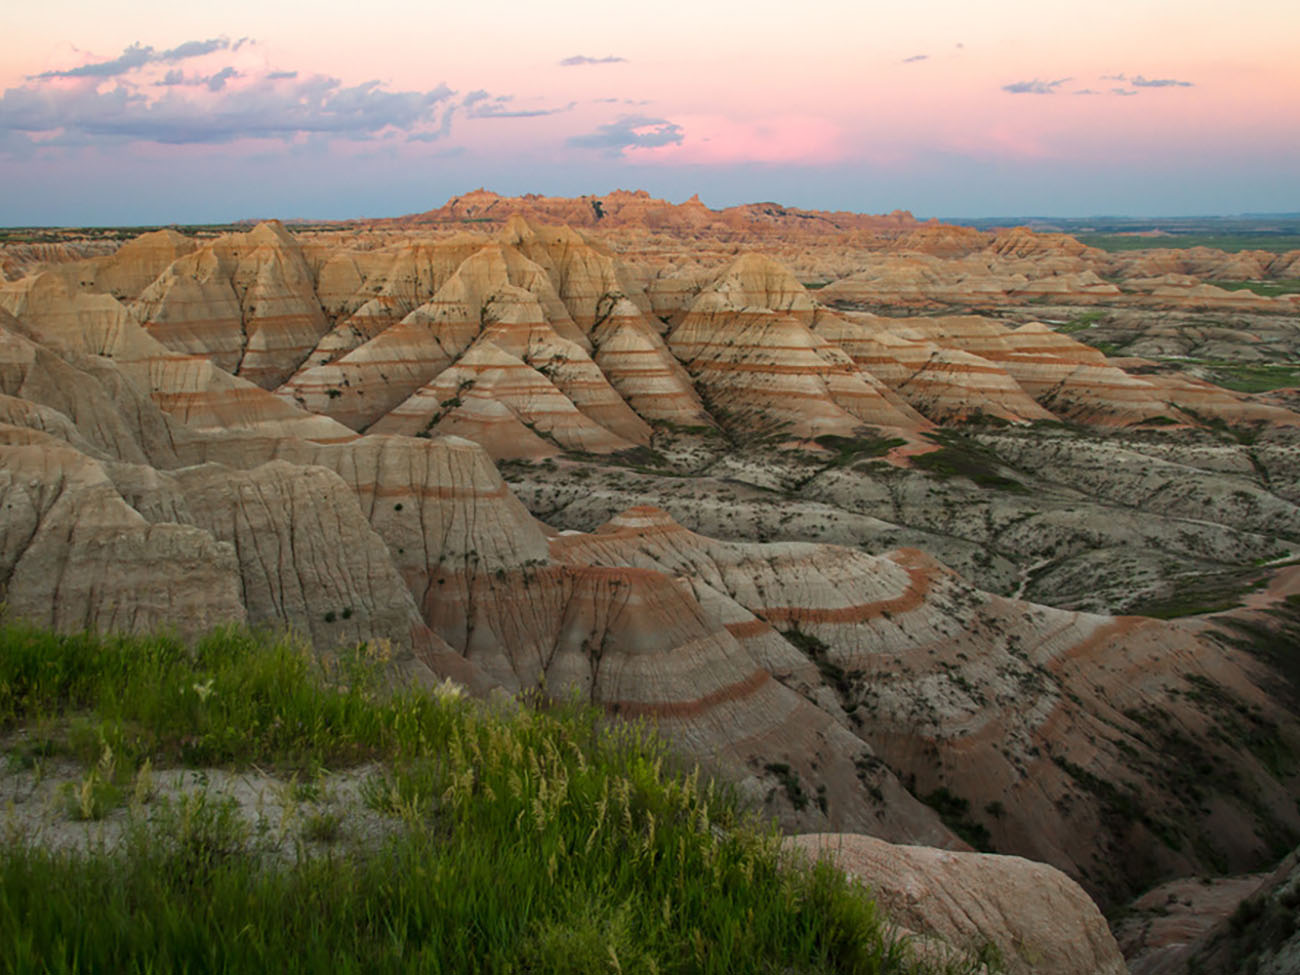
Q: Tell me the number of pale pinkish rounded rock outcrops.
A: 1